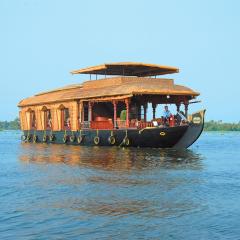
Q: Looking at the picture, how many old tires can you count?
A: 11